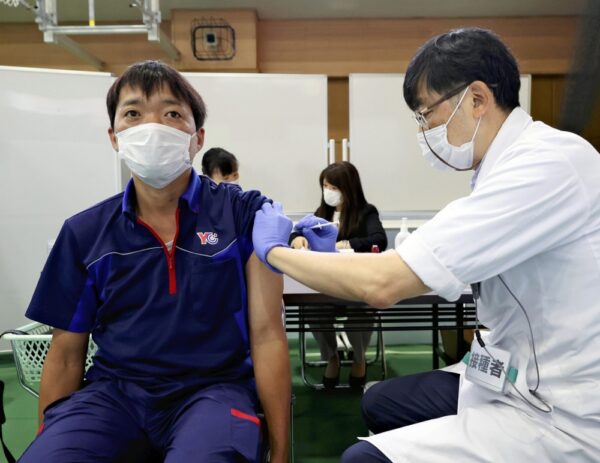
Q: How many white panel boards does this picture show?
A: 3